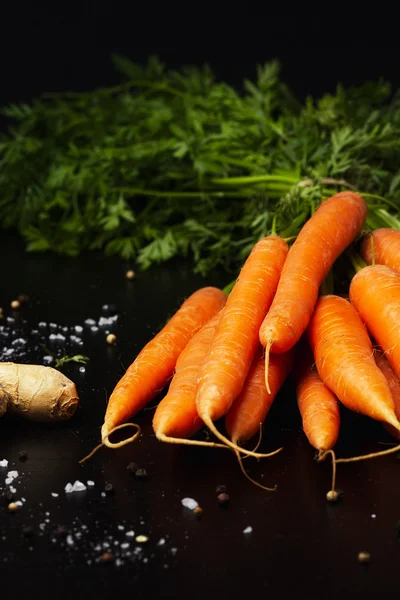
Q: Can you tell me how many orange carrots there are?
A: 10